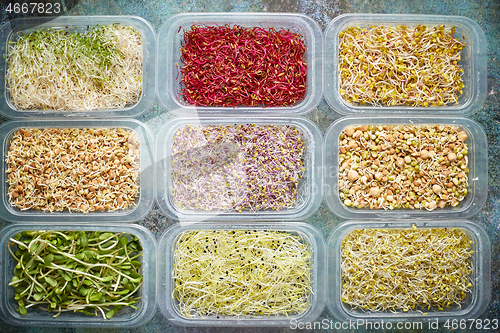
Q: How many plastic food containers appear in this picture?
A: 9